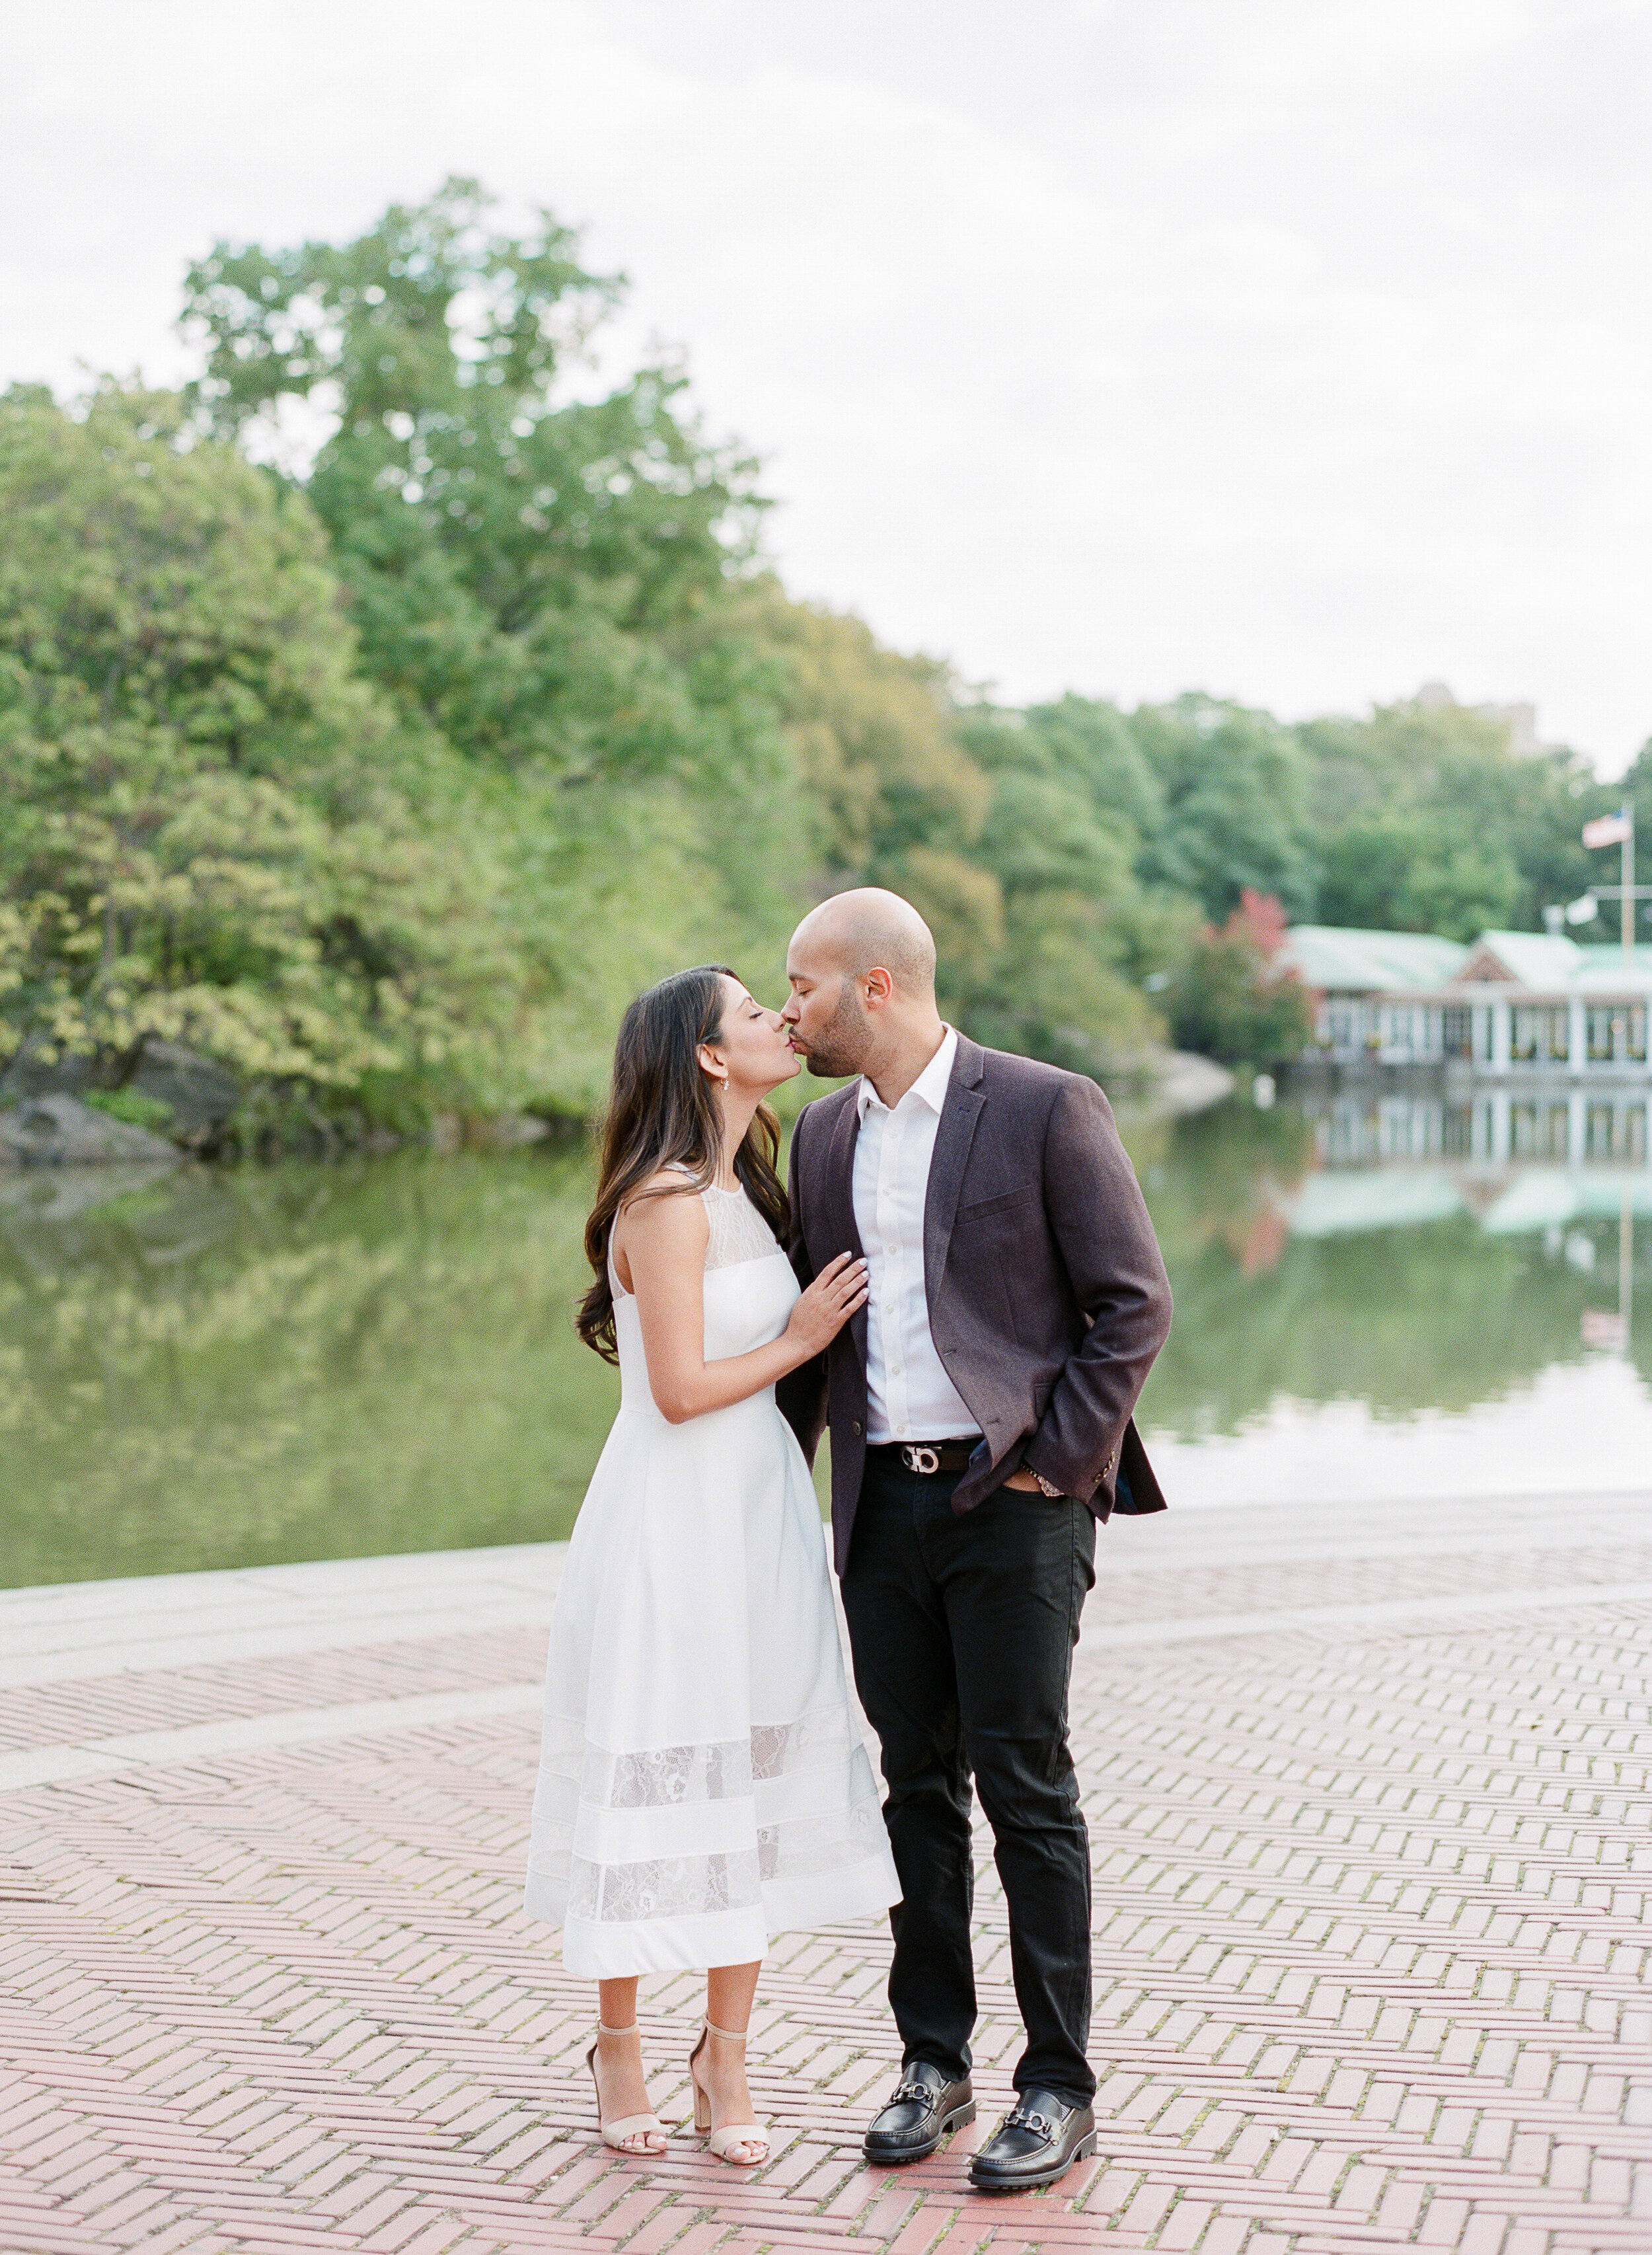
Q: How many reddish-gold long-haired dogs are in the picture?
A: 0